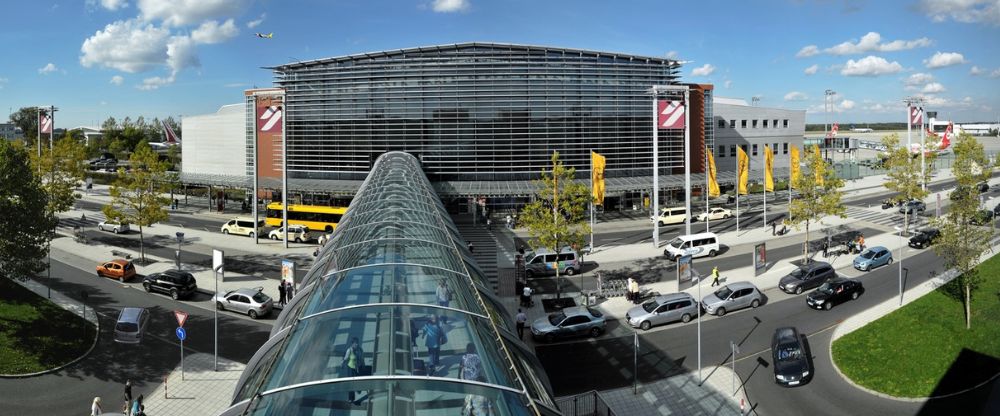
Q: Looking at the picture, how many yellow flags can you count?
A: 6